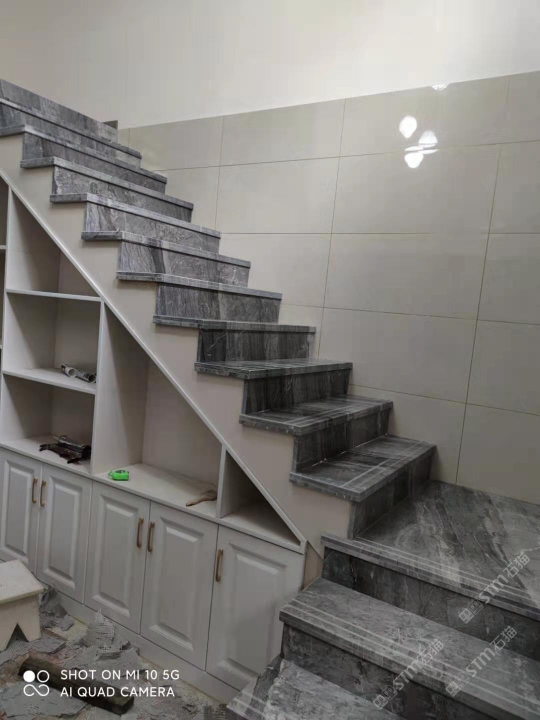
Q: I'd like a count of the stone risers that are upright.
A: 13